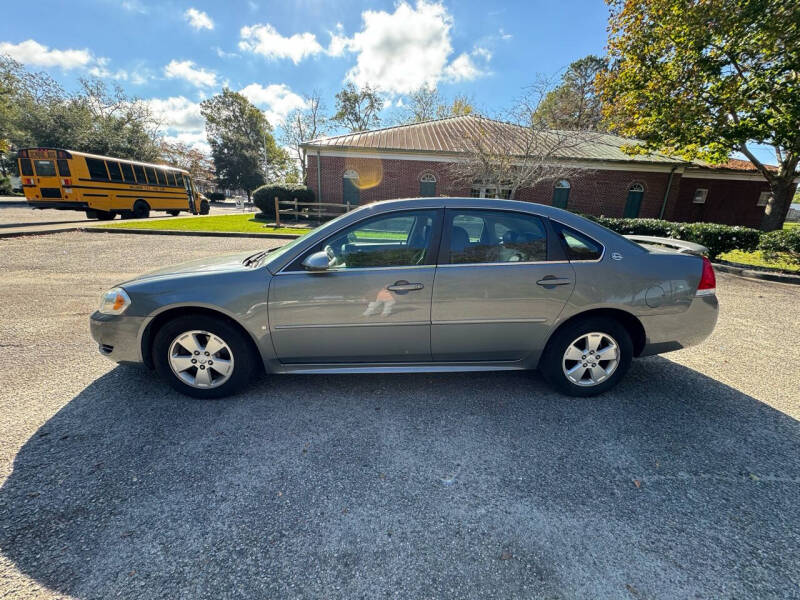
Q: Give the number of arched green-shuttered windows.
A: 4